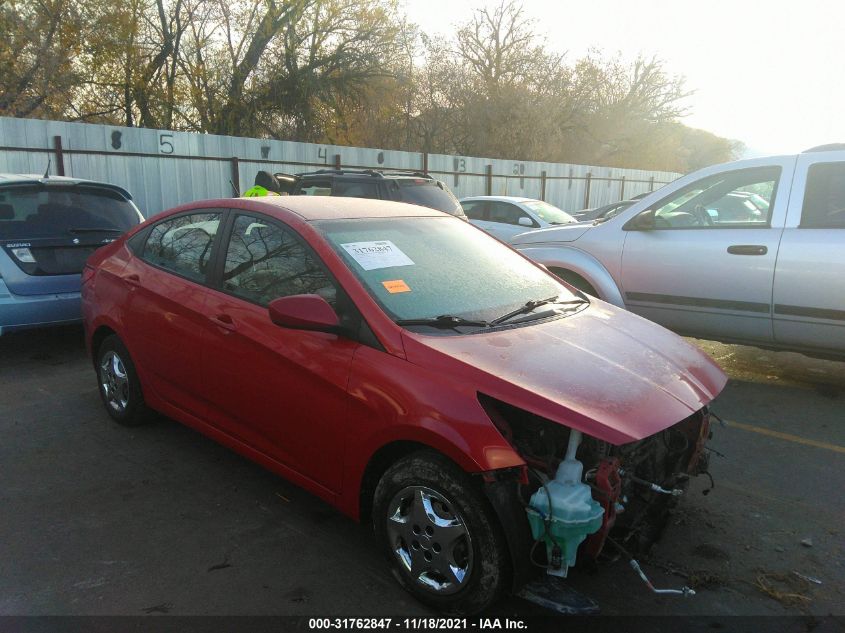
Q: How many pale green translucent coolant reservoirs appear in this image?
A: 1